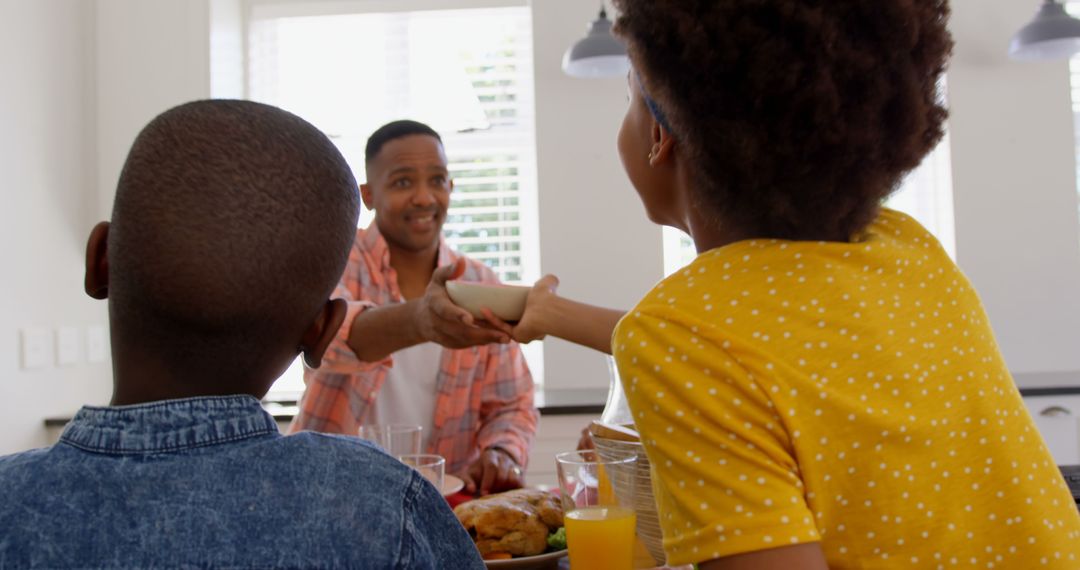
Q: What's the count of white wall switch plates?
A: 3